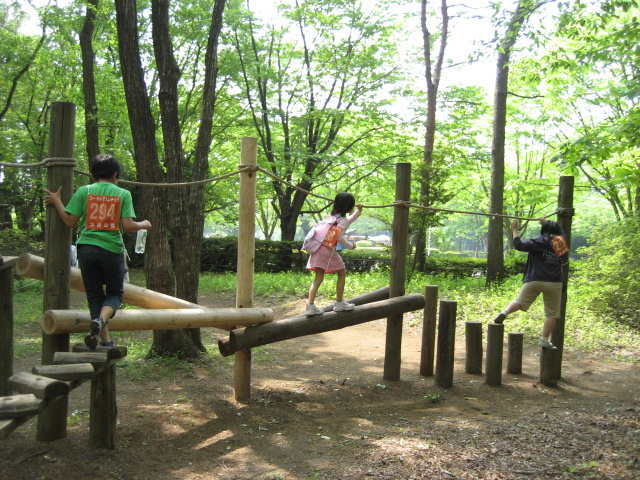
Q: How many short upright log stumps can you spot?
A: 6